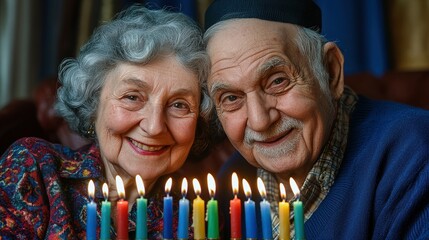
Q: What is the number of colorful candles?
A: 13